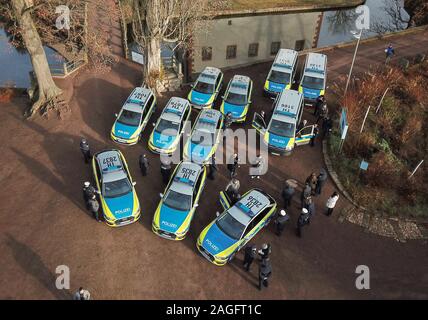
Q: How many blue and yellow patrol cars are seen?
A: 11